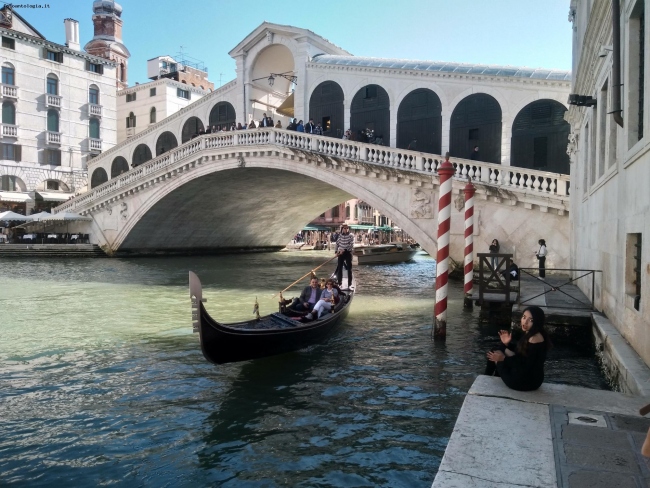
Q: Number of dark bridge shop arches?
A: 11